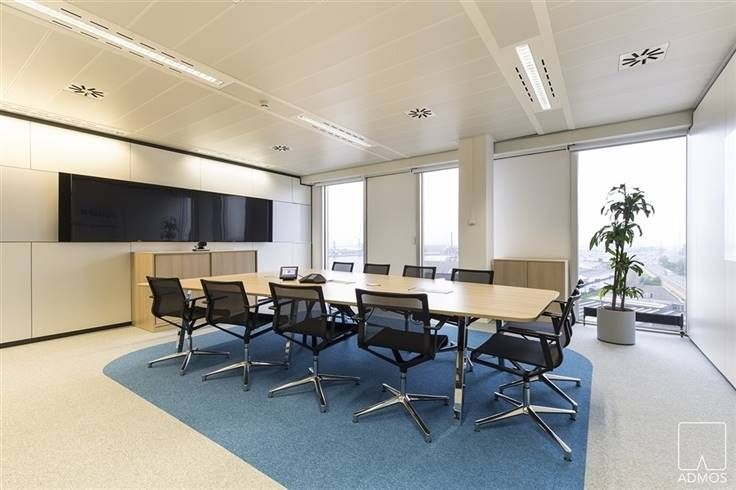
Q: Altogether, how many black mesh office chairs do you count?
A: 10